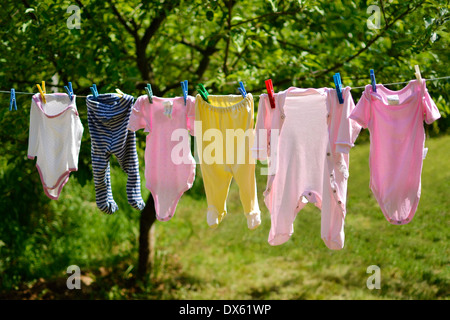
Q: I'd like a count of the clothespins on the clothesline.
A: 13